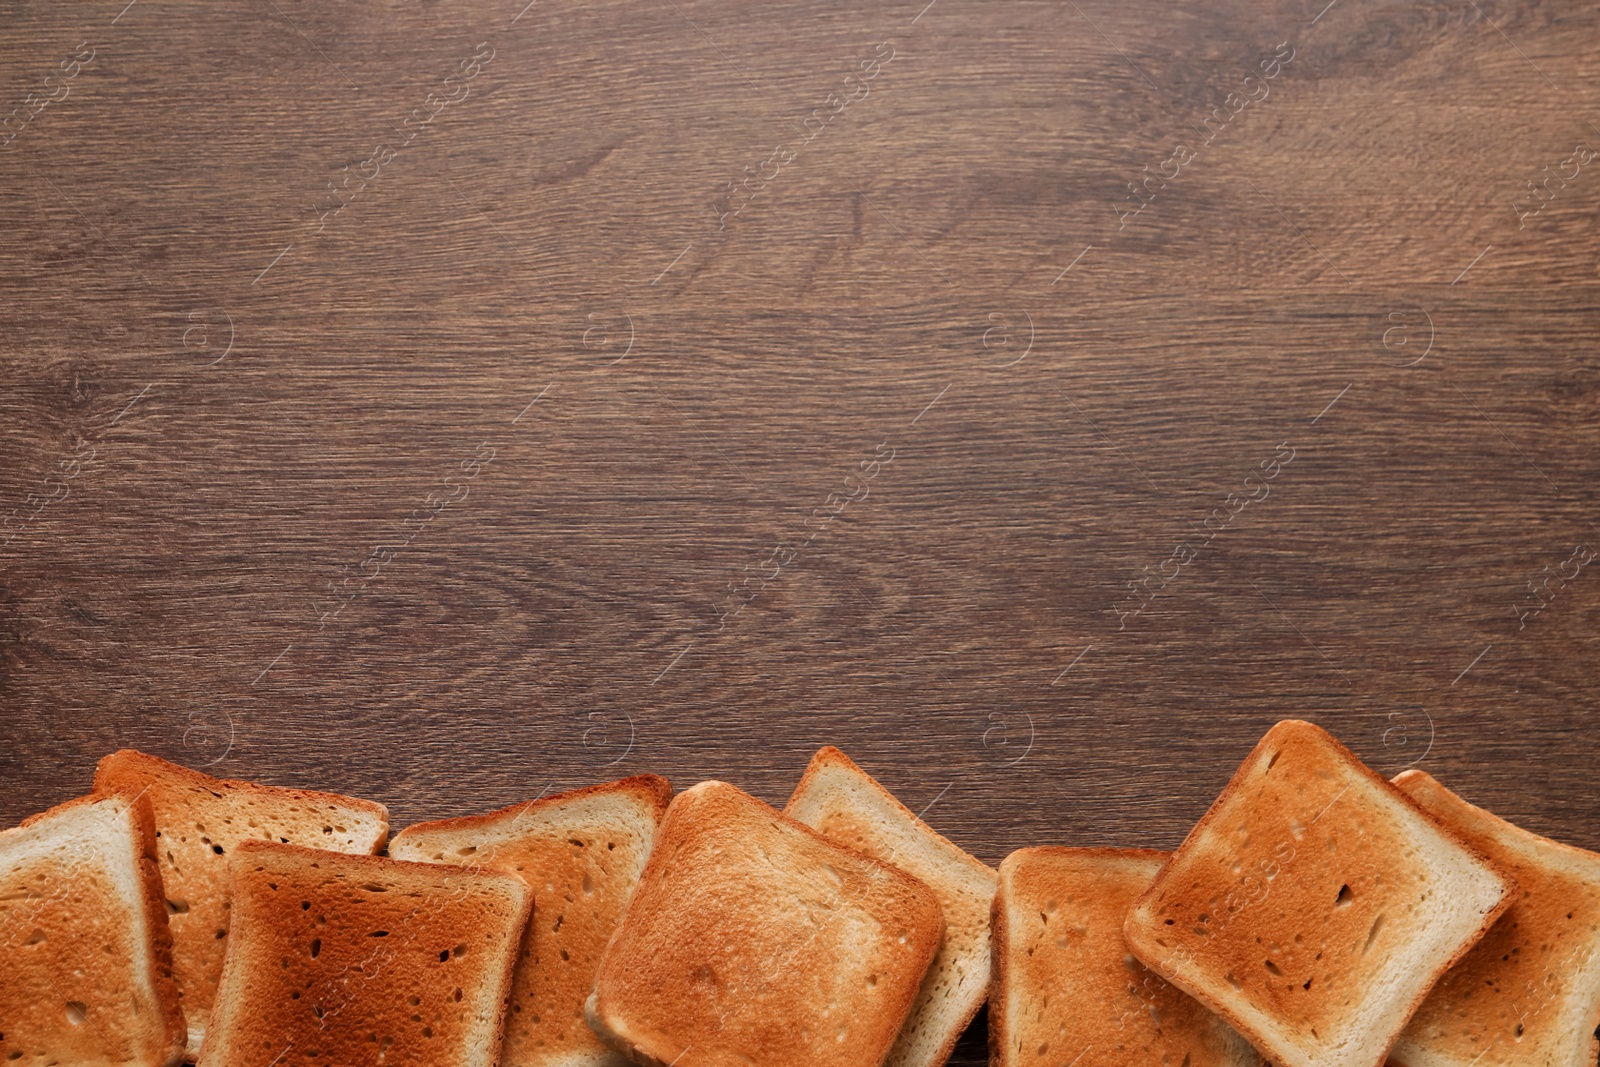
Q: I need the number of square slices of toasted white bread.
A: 9